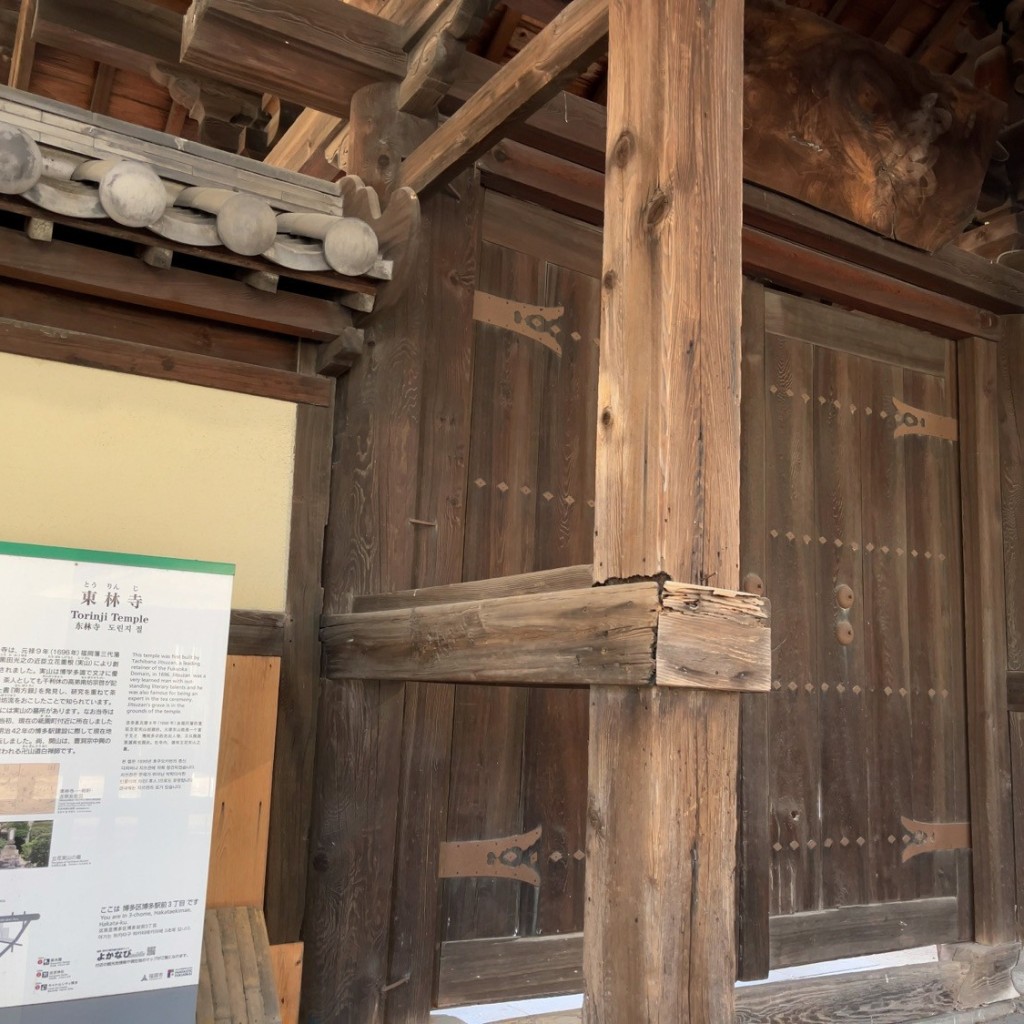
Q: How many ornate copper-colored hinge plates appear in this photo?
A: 4